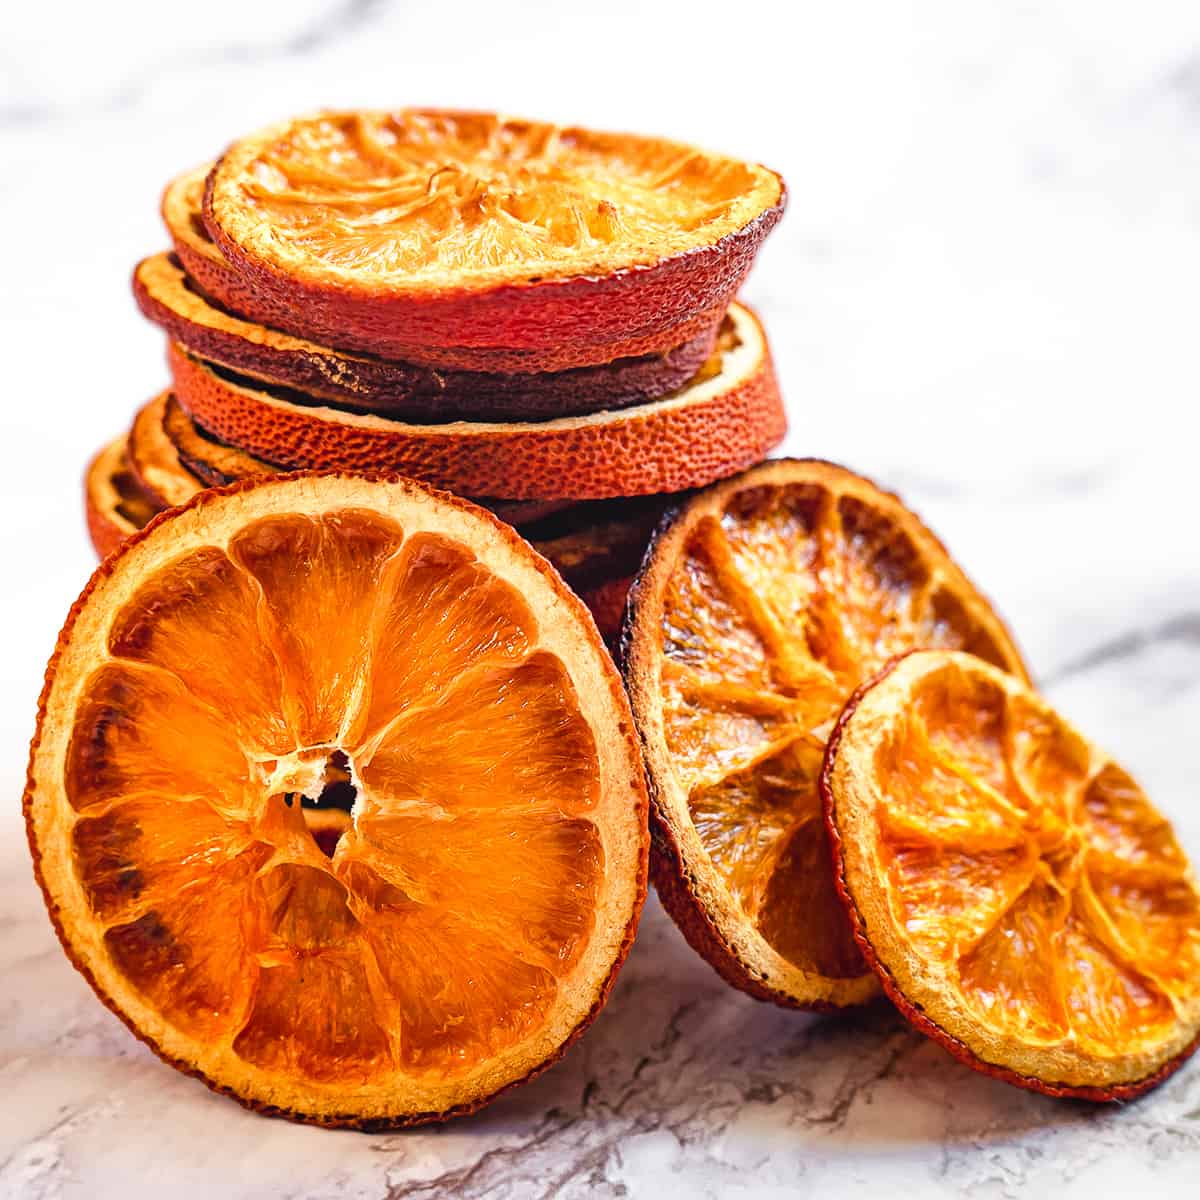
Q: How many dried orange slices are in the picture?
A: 10